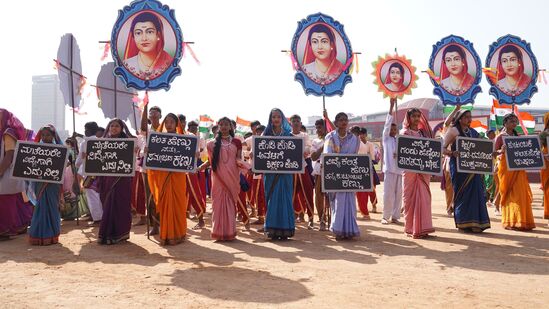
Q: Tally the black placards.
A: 8